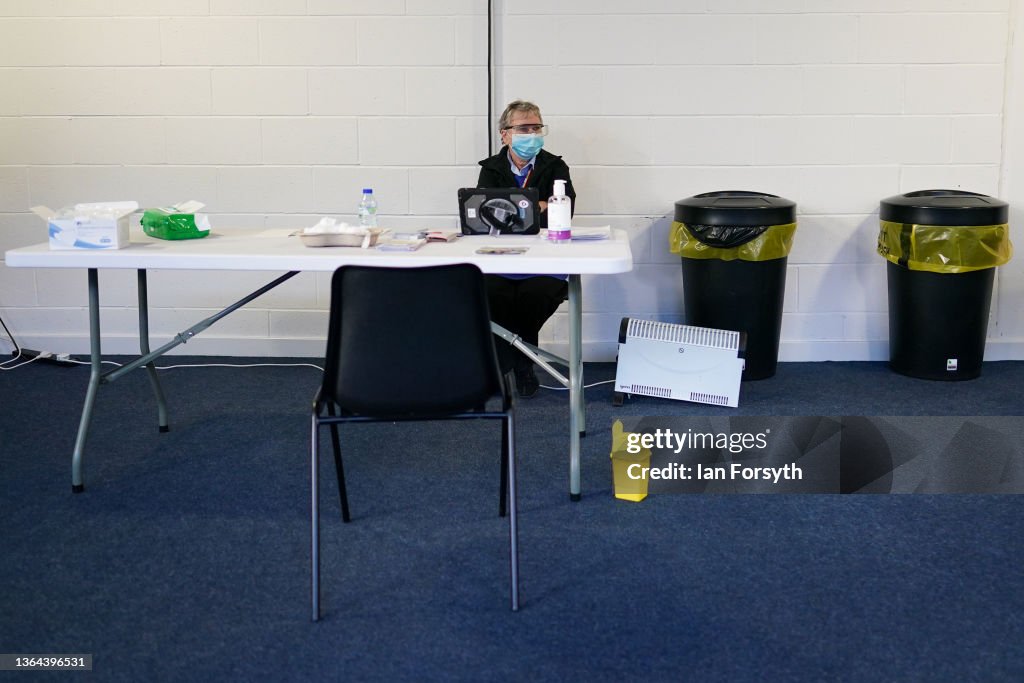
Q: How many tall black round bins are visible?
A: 2